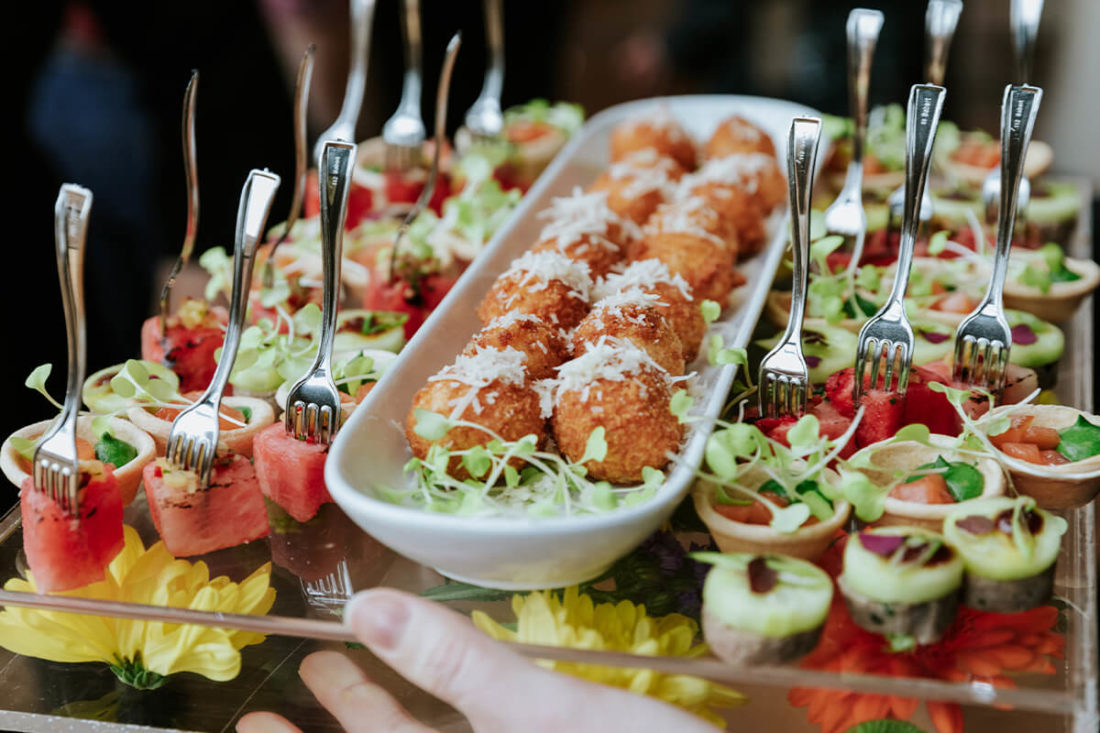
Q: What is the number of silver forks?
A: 15